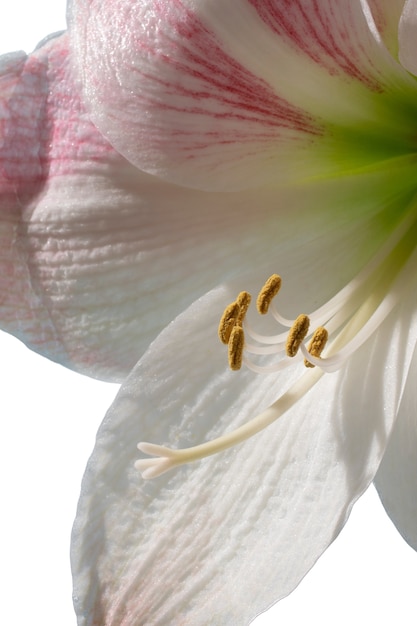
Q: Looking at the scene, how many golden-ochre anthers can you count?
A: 6